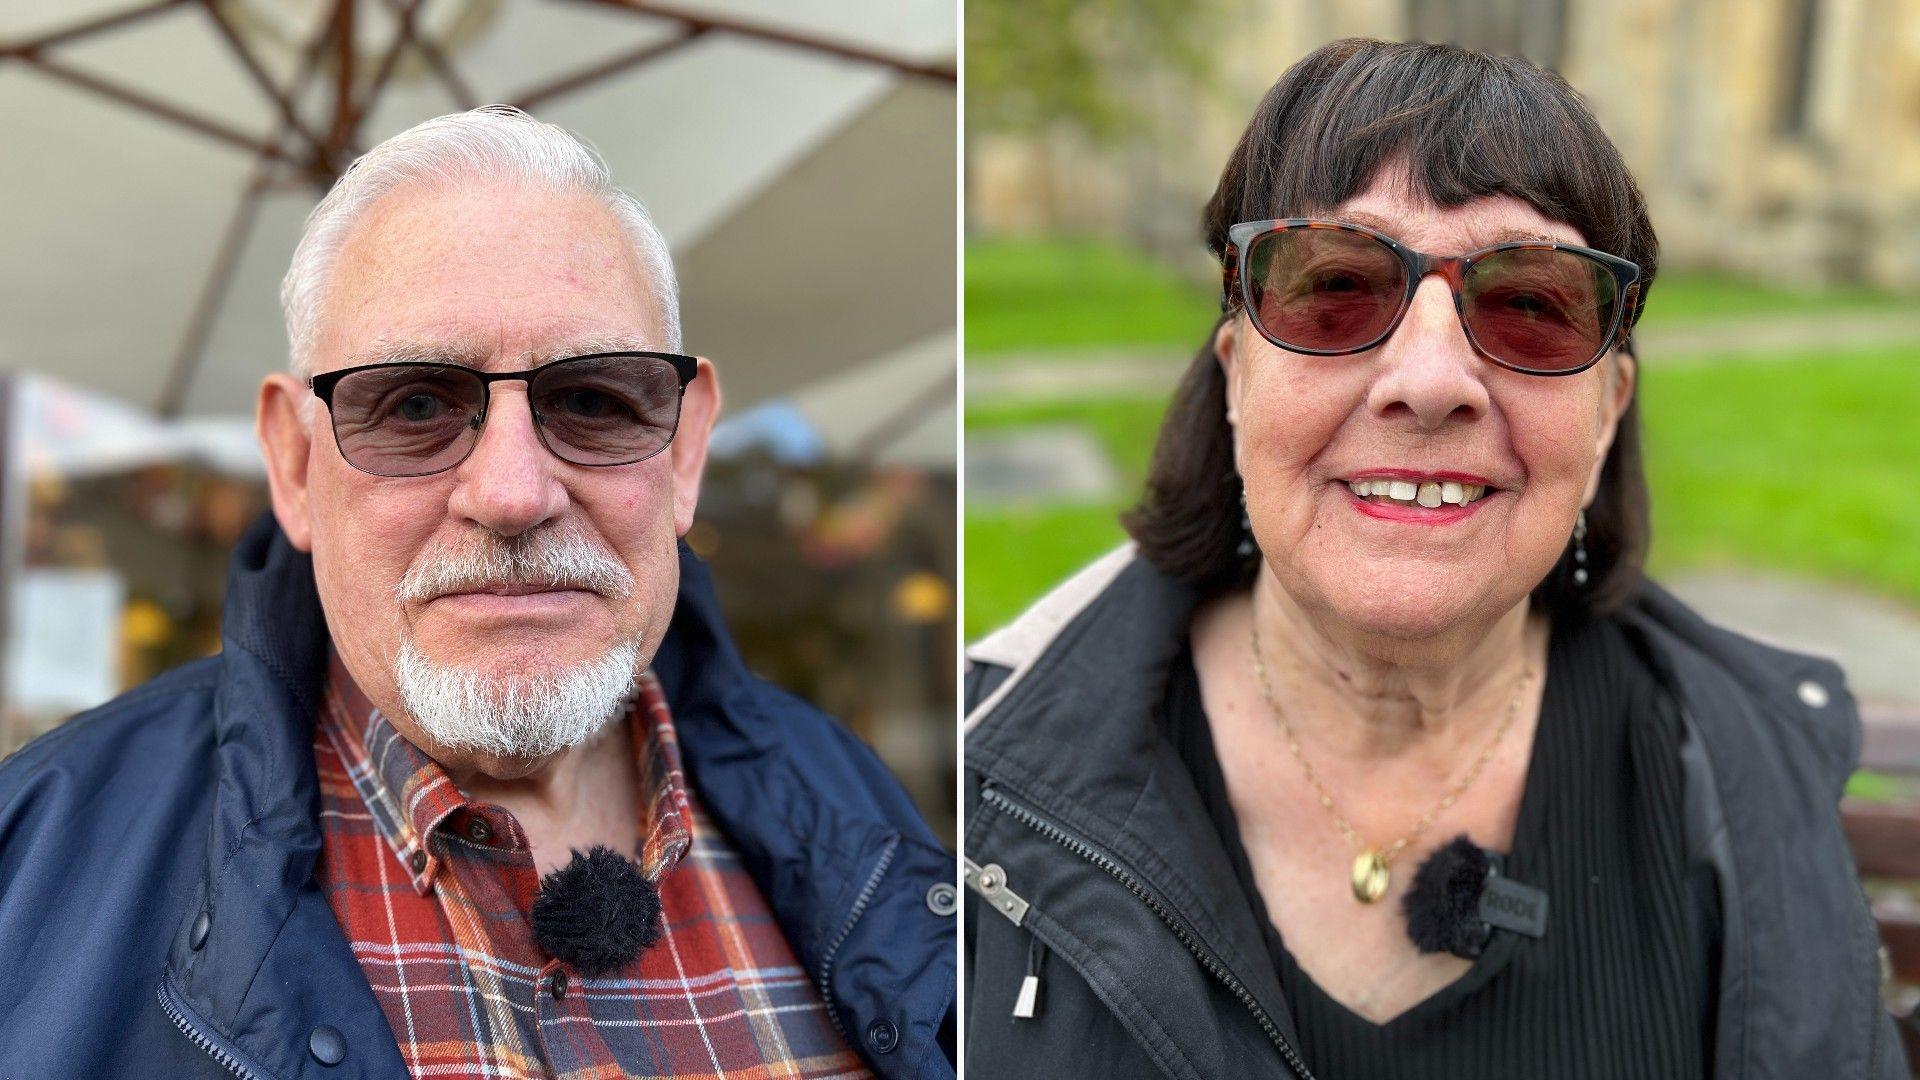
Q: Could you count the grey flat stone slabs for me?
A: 1